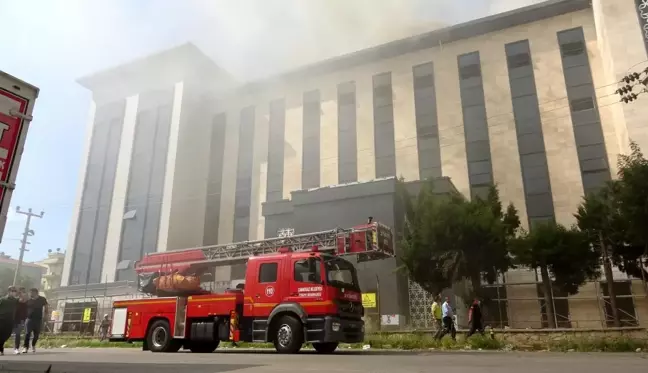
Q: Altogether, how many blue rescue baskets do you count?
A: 0